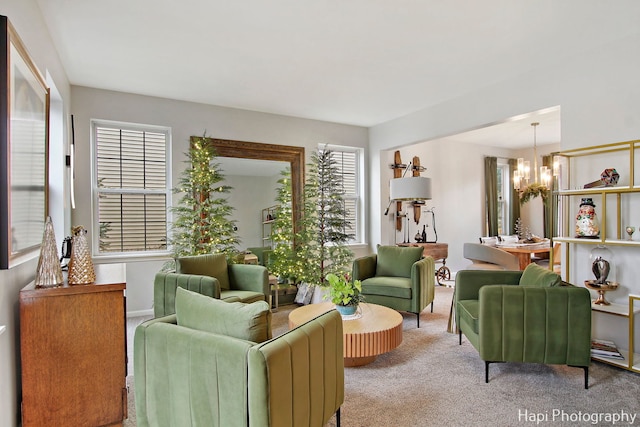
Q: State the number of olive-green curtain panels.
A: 3